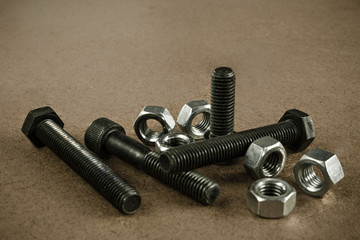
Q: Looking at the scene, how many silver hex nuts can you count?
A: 6